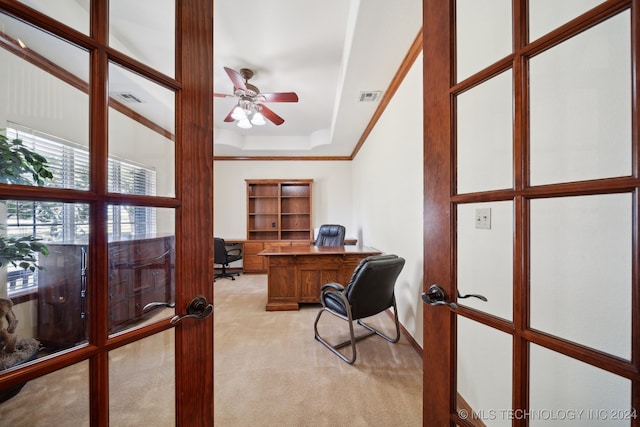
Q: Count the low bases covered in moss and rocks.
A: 1